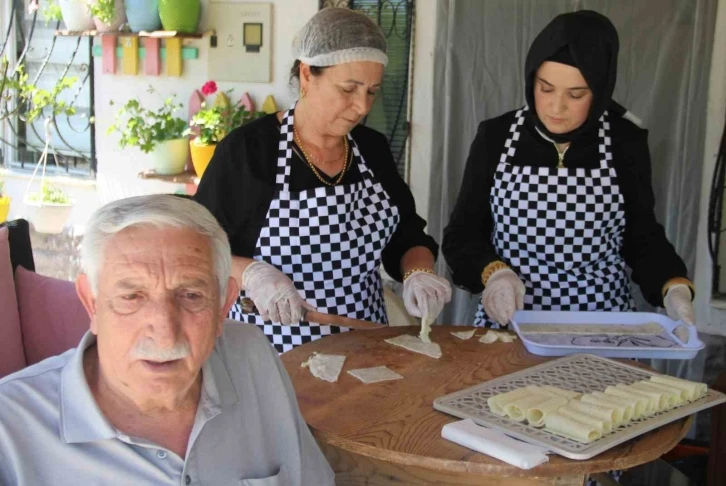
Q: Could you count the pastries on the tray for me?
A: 15